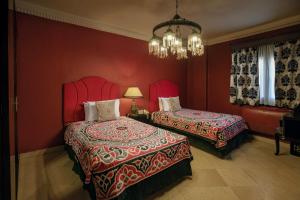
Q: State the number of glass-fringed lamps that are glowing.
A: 7